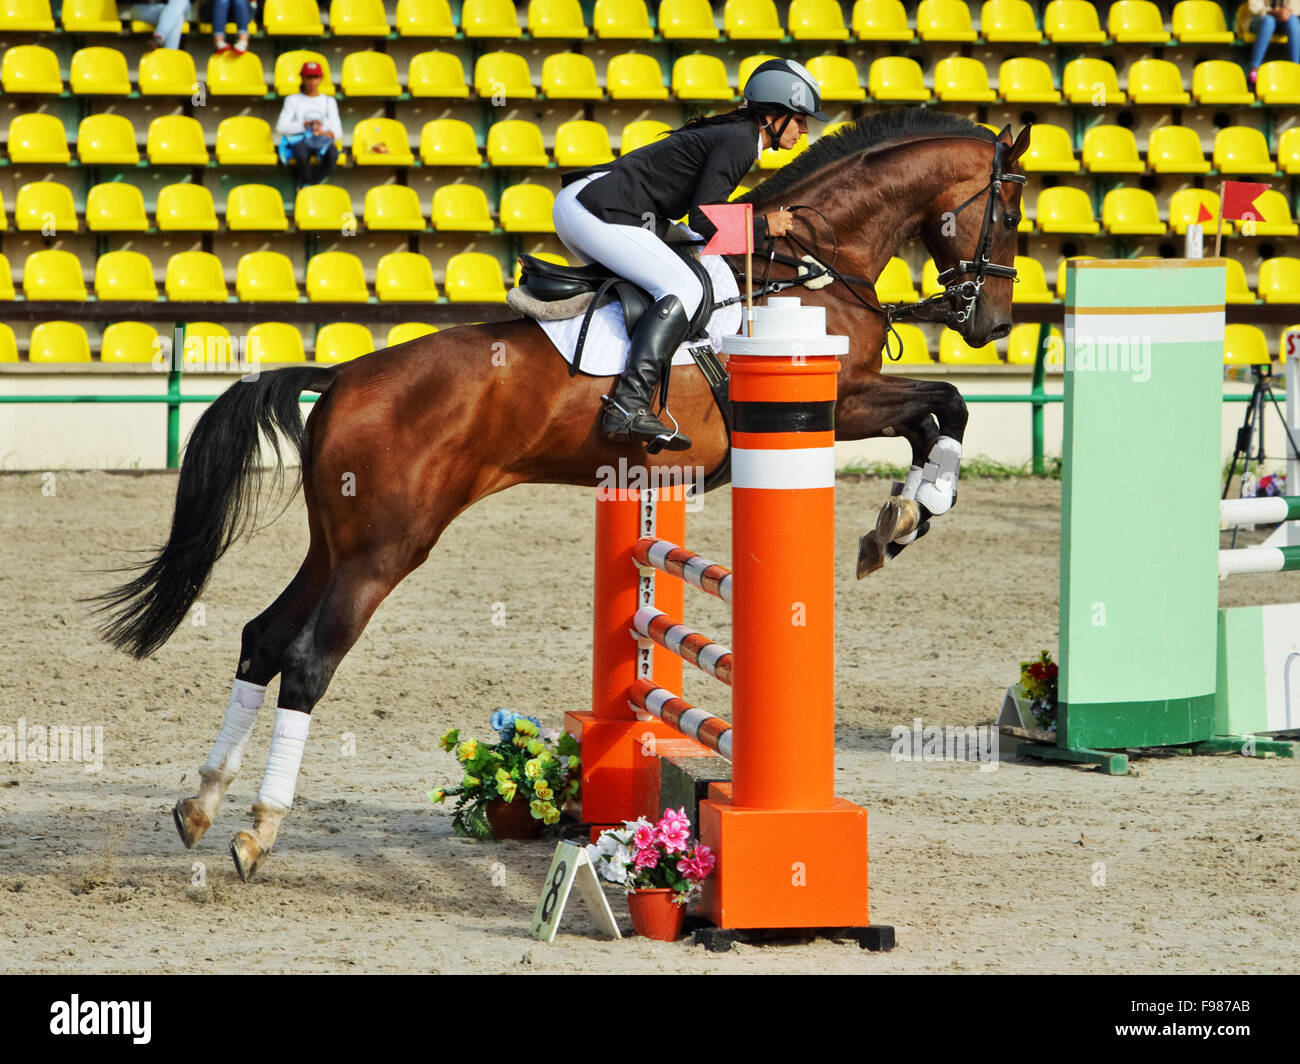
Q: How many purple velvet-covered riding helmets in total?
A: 0